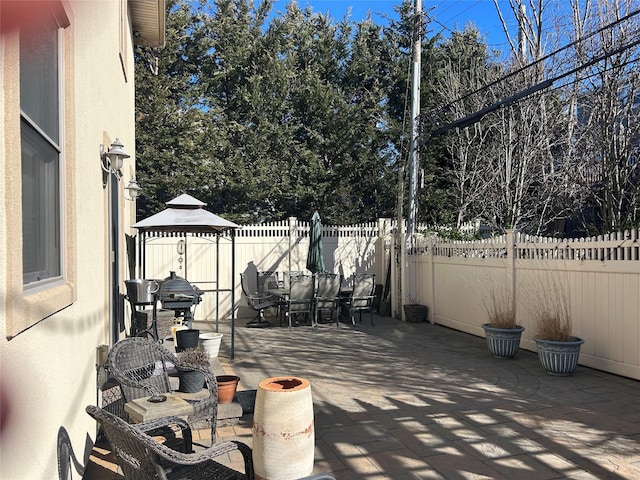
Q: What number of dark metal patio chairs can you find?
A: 6